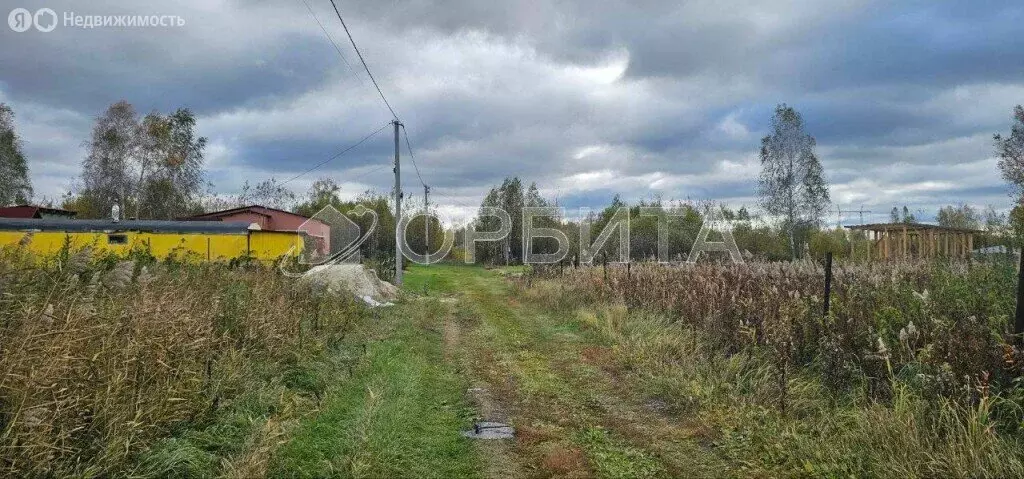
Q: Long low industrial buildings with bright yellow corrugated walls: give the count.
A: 1